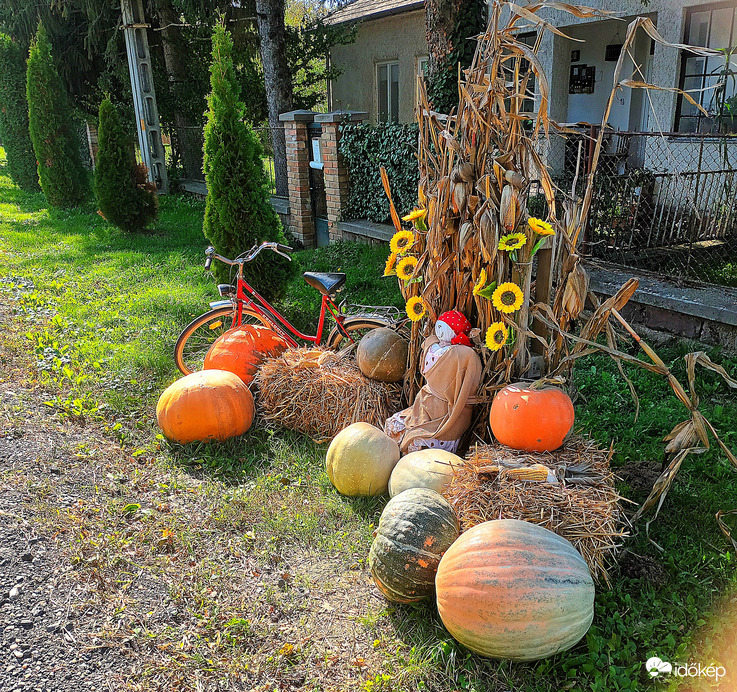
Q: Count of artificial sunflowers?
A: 10